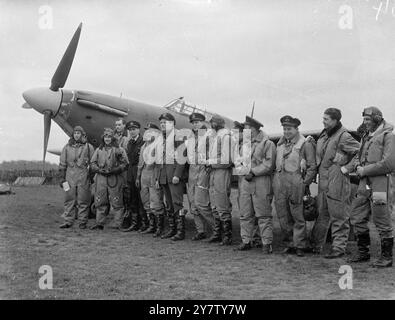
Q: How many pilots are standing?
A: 13